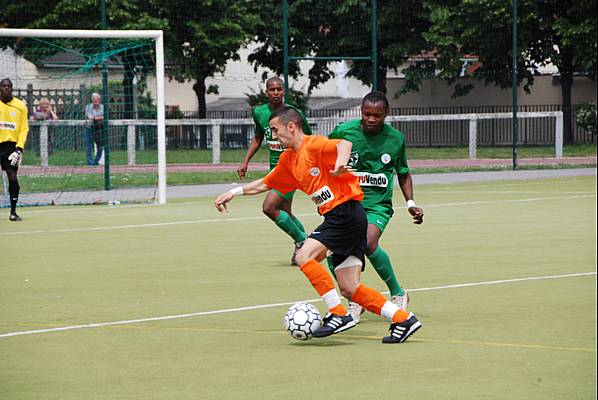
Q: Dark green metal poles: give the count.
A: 4